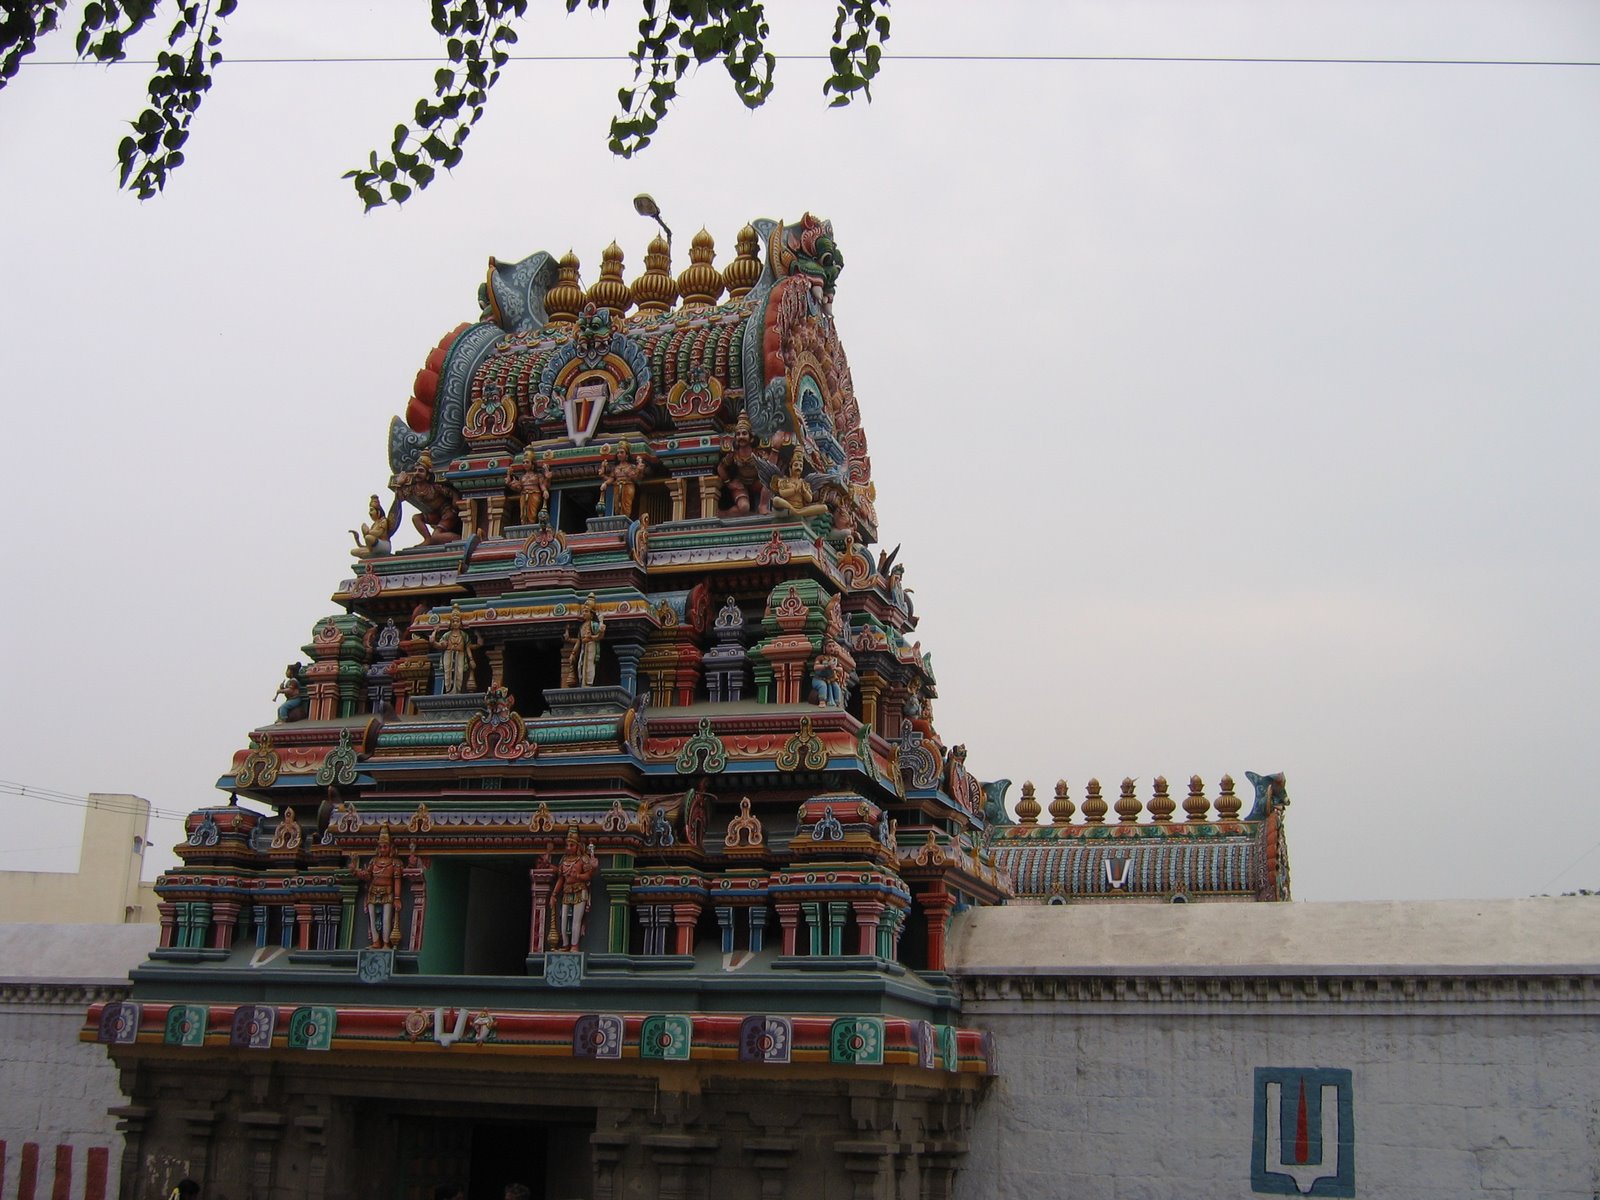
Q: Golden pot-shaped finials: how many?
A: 12